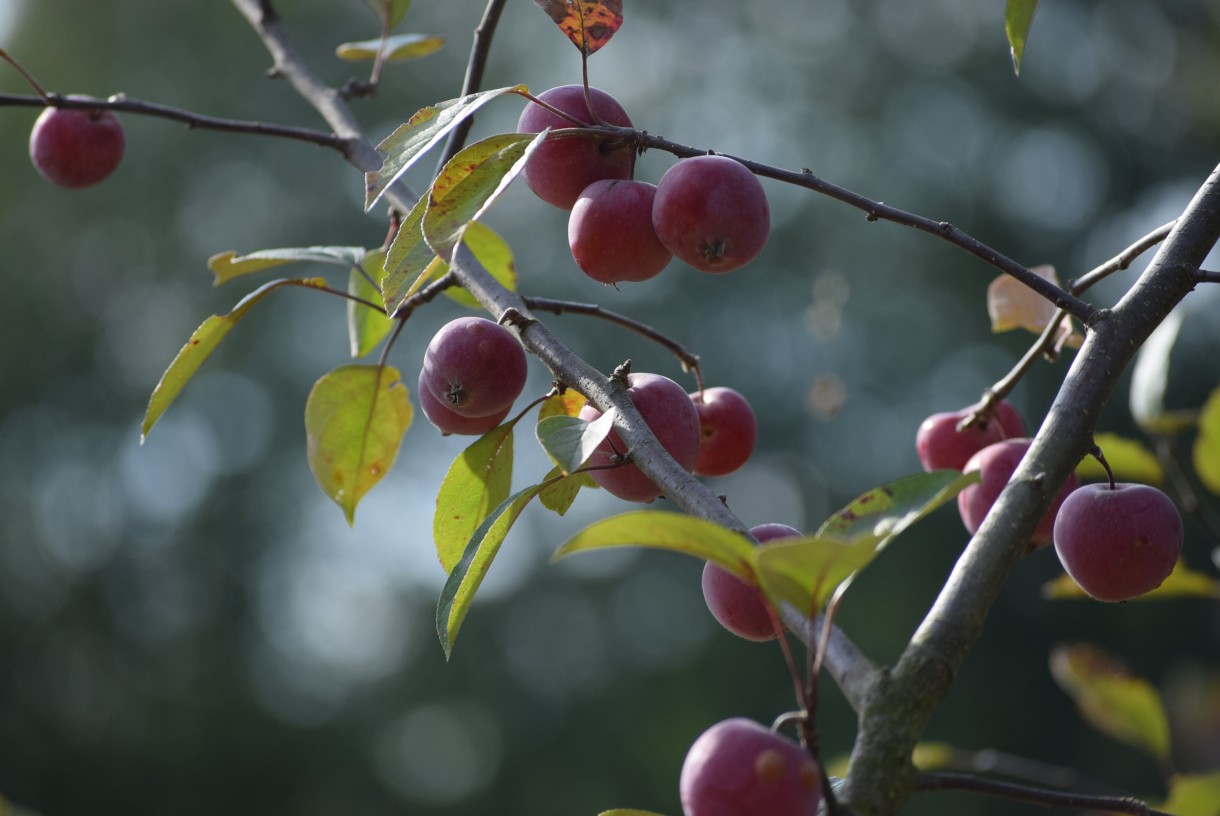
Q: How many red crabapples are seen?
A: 13